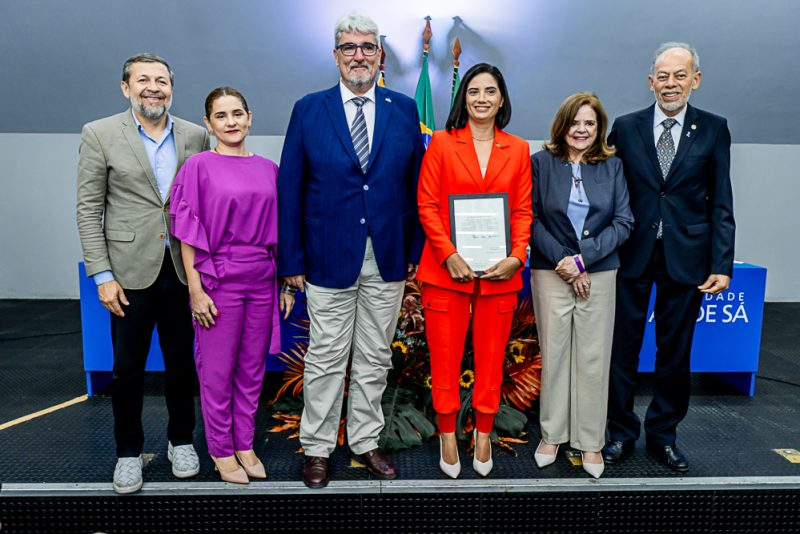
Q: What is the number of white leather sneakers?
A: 2